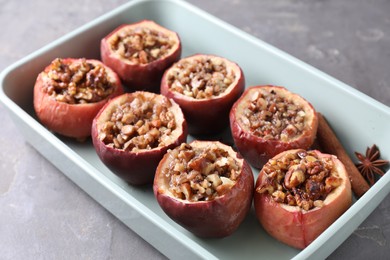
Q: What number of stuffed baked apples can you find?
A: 7